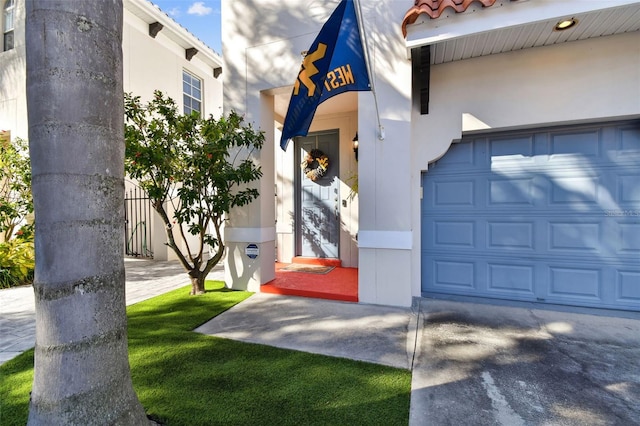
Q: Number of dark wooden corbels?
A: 4